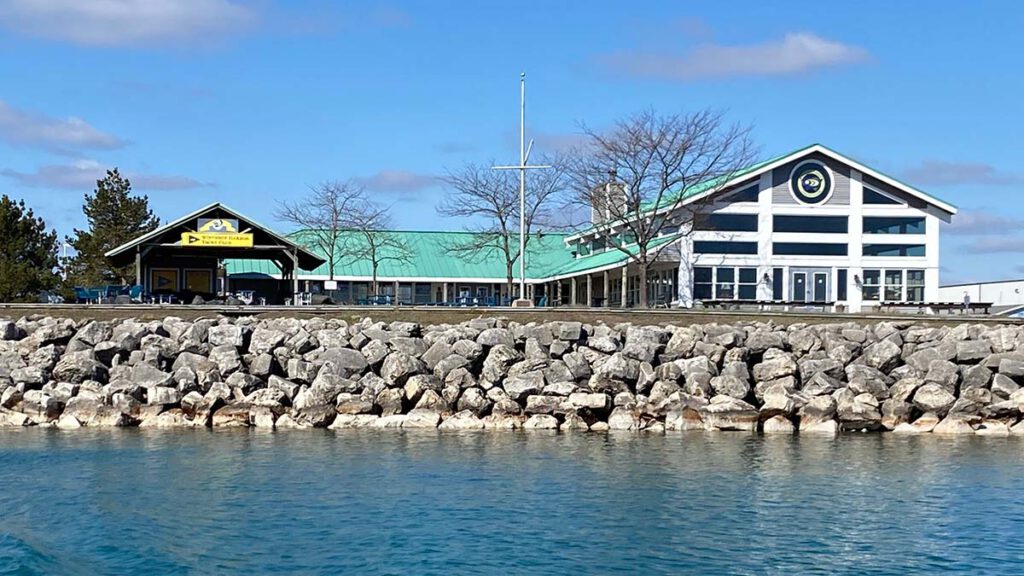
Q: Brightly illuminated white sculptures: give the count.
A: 0